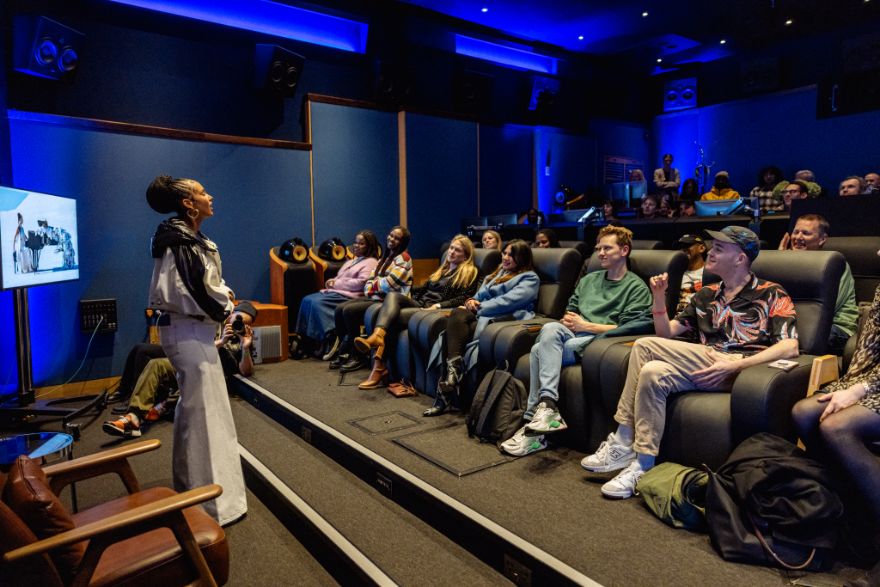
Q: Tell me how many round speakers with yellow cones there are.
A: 2